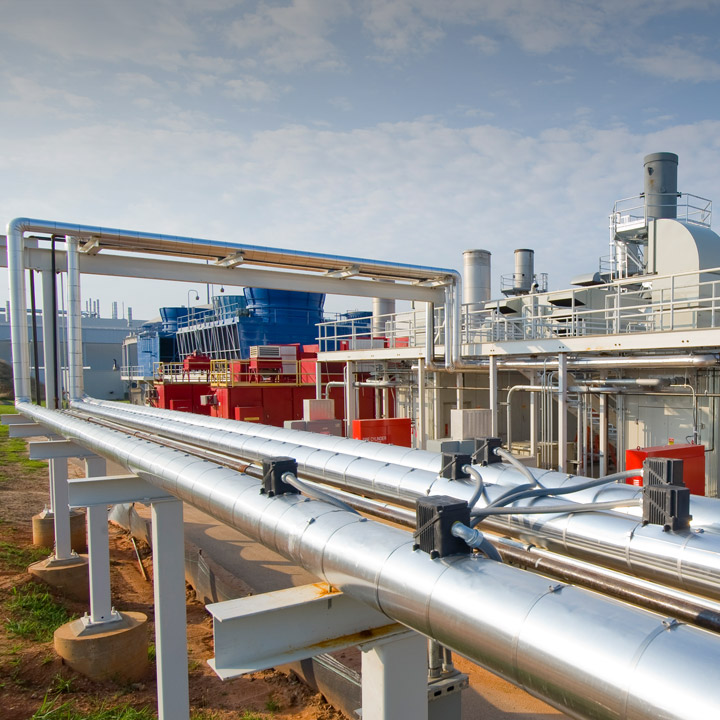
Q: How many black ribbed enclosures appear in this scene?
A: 6